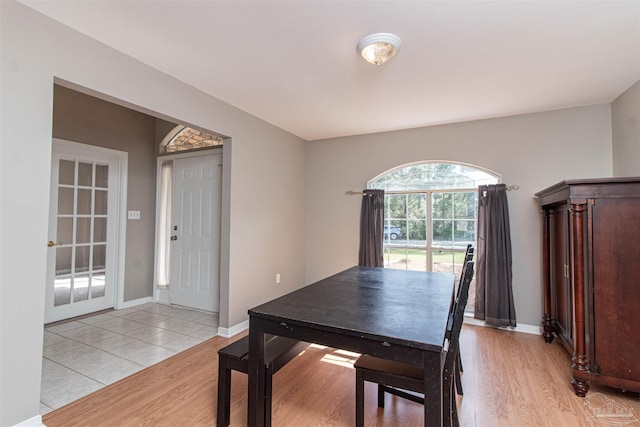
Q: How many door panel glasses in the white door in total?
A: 15